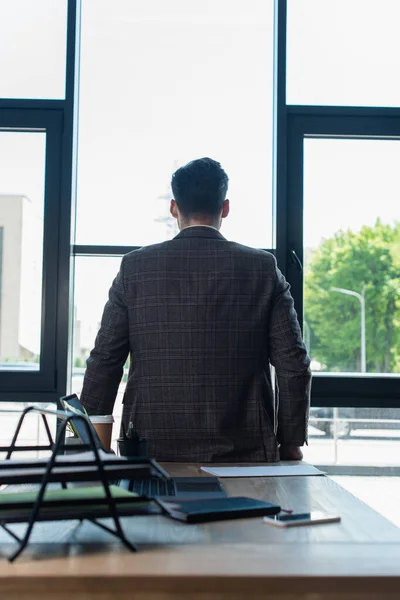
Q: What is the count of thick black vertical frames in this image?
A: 2